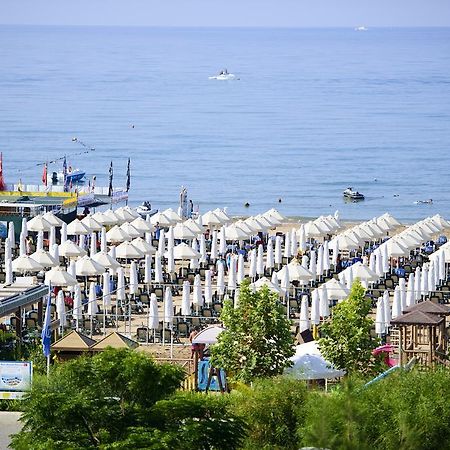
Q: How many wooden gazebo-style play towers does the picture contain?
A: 2